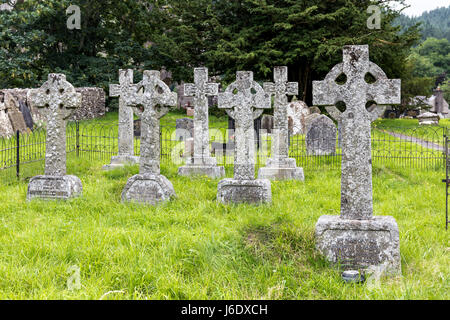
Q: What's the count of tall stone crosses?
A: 7